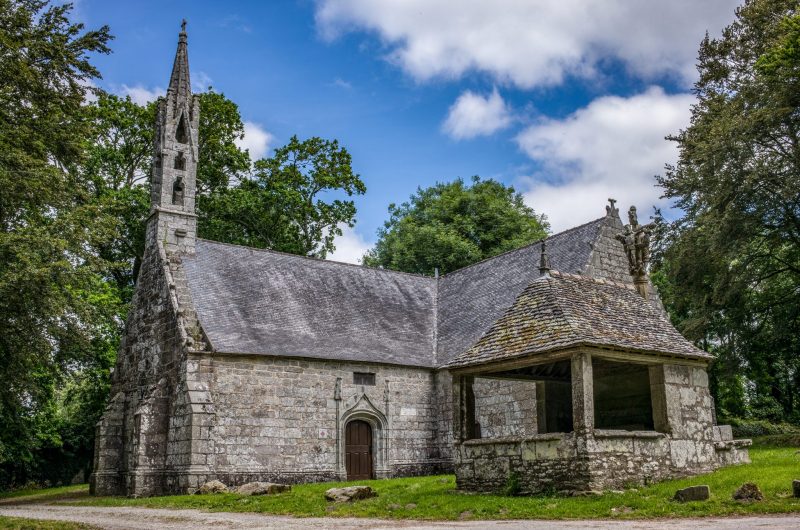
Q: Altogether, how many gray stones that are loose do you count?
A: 6